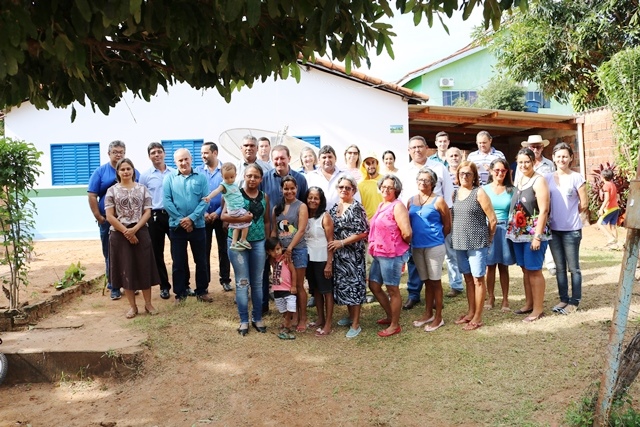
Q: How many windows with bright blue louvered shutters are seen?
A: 3